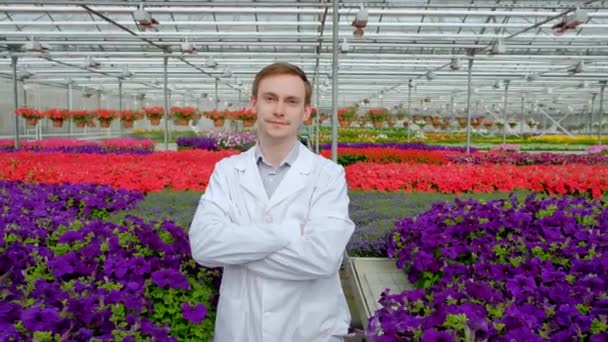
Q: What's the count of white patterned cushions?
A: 0